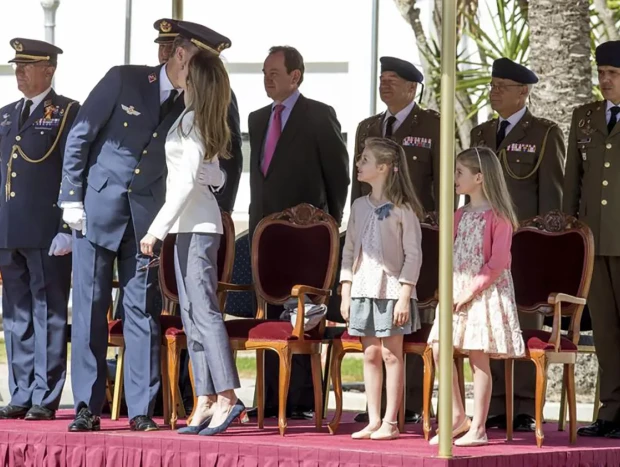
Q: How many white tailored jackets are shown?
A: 1